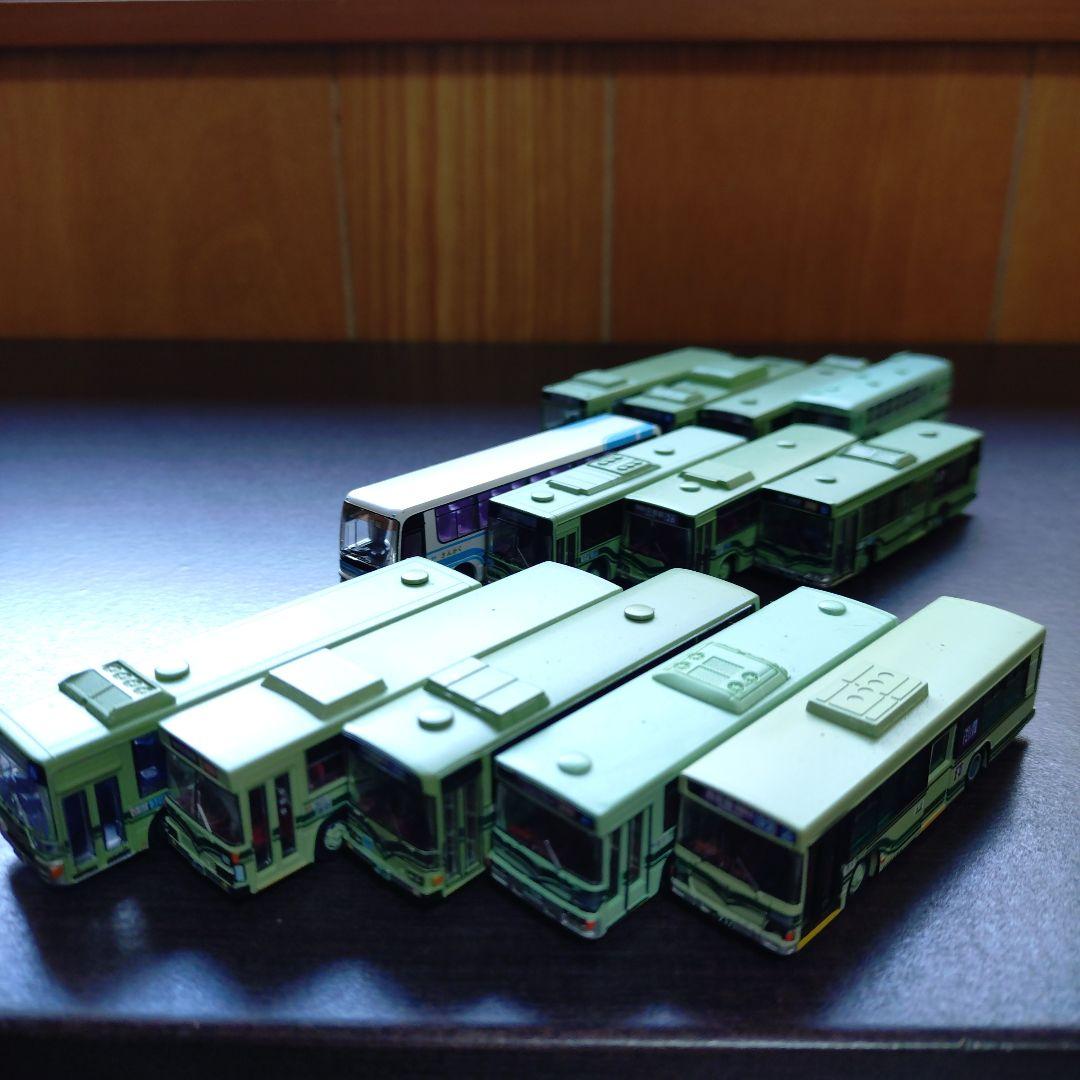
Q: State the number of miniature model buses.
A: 13